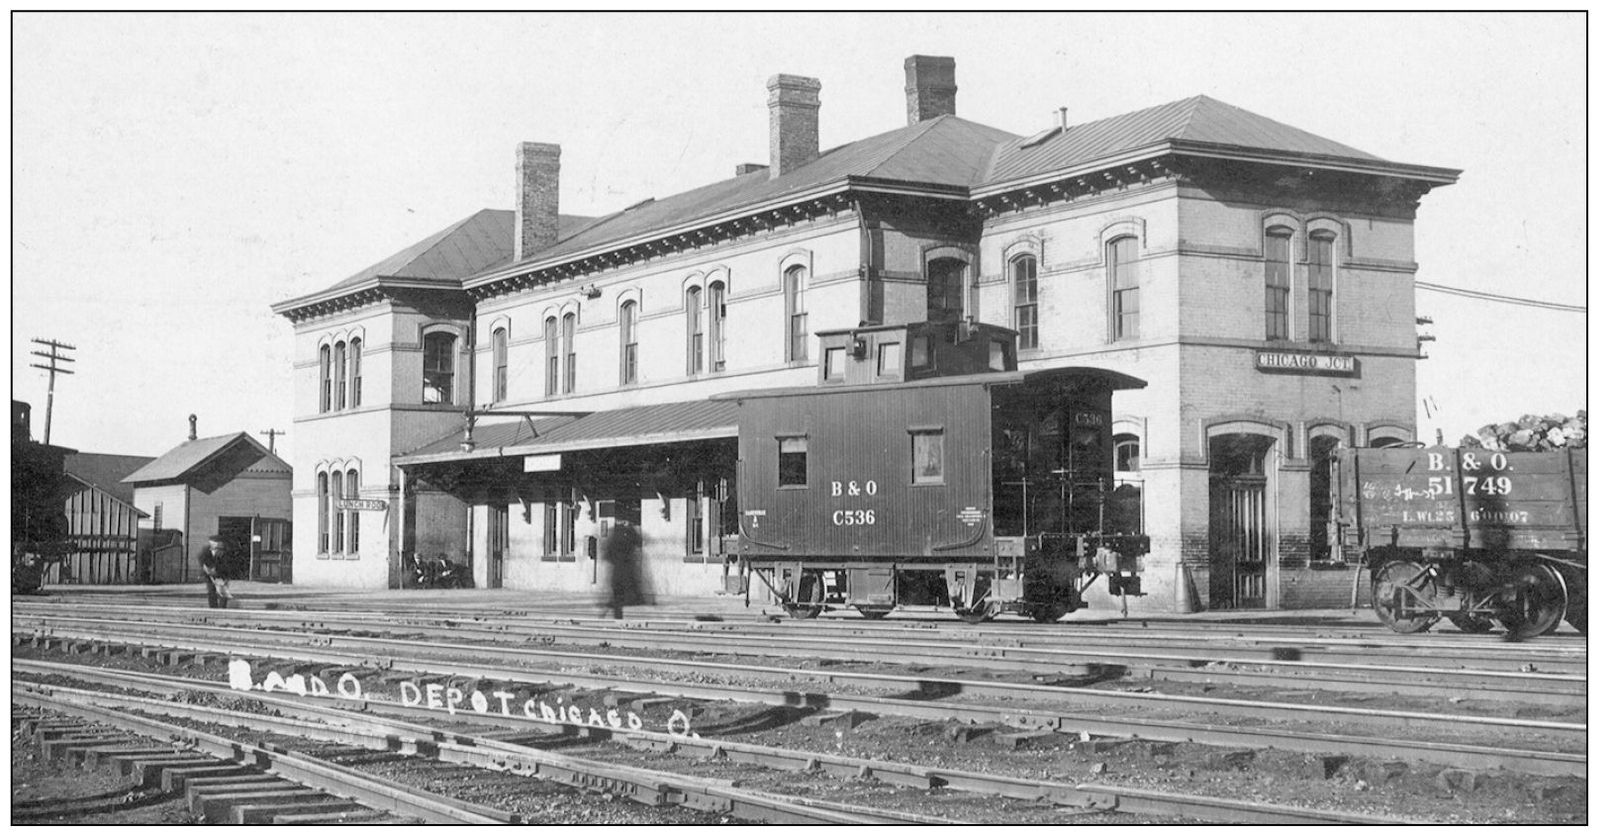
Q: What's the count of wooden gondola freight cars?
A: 1